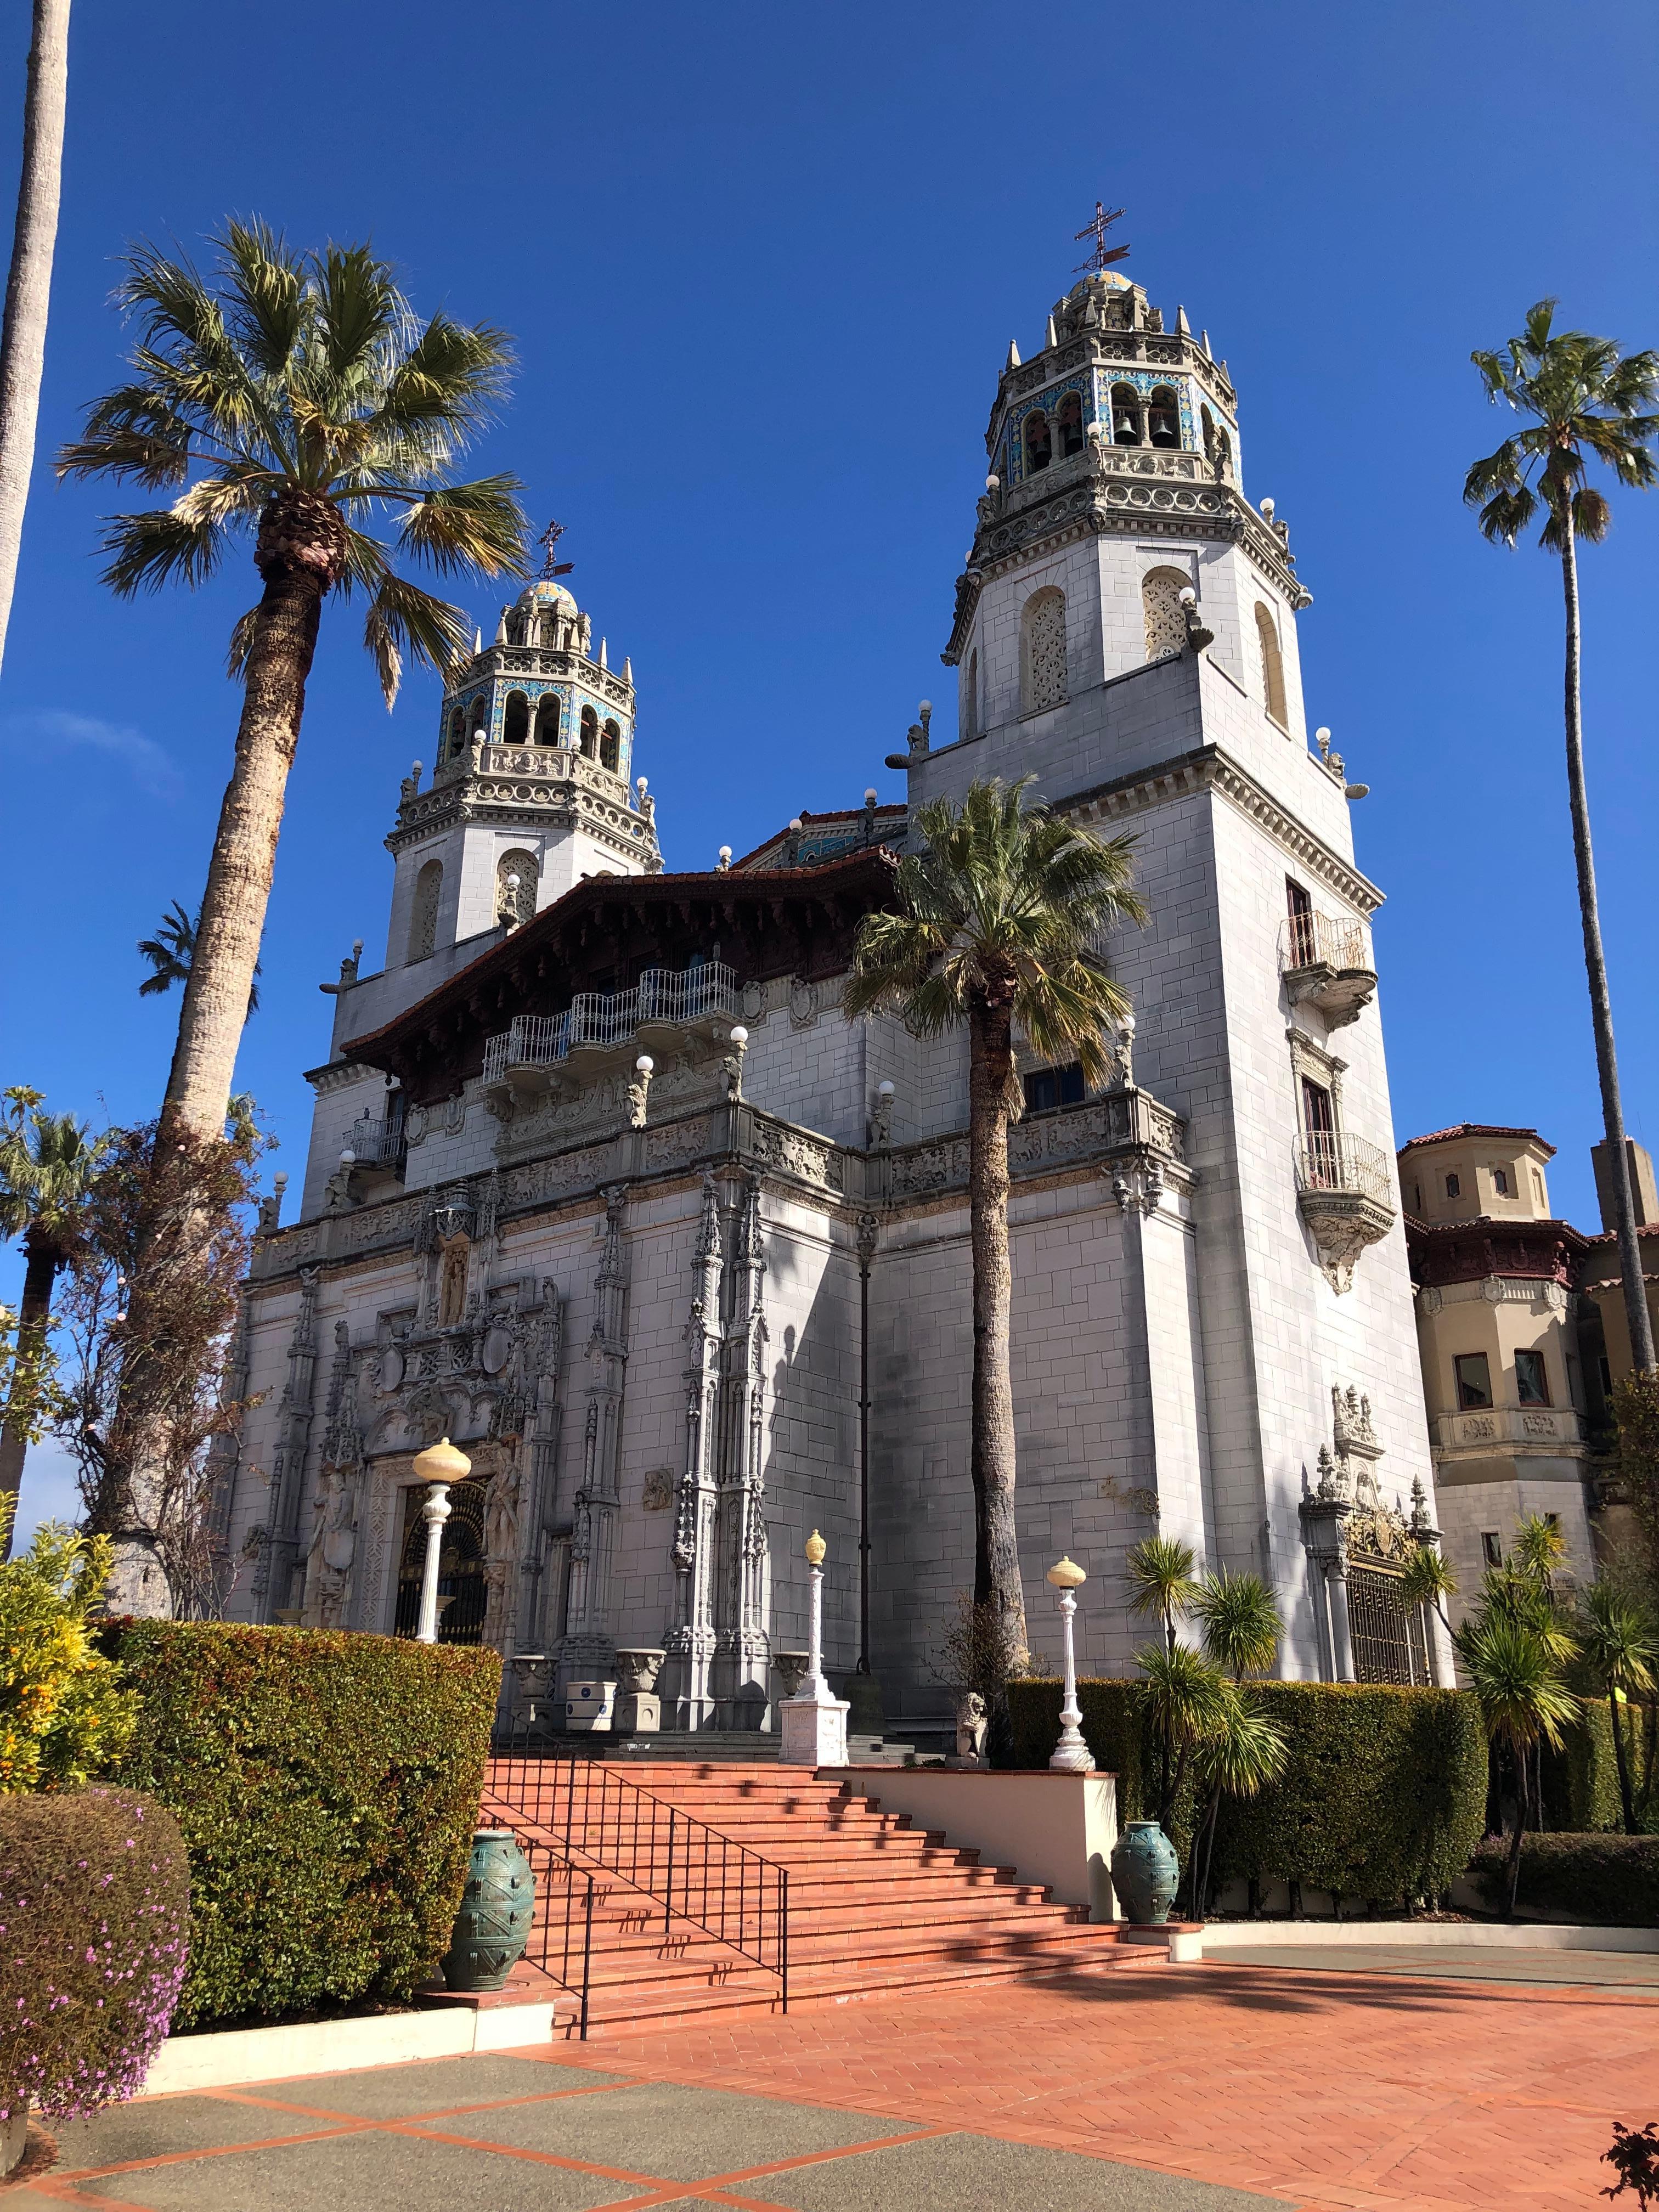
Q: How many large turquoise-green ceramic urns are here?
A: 2